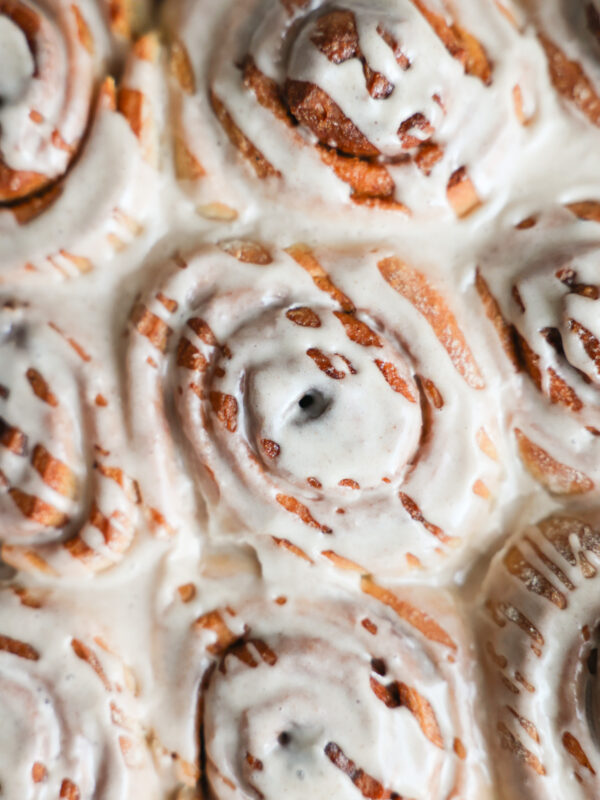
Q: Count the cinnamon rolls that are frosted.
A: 9